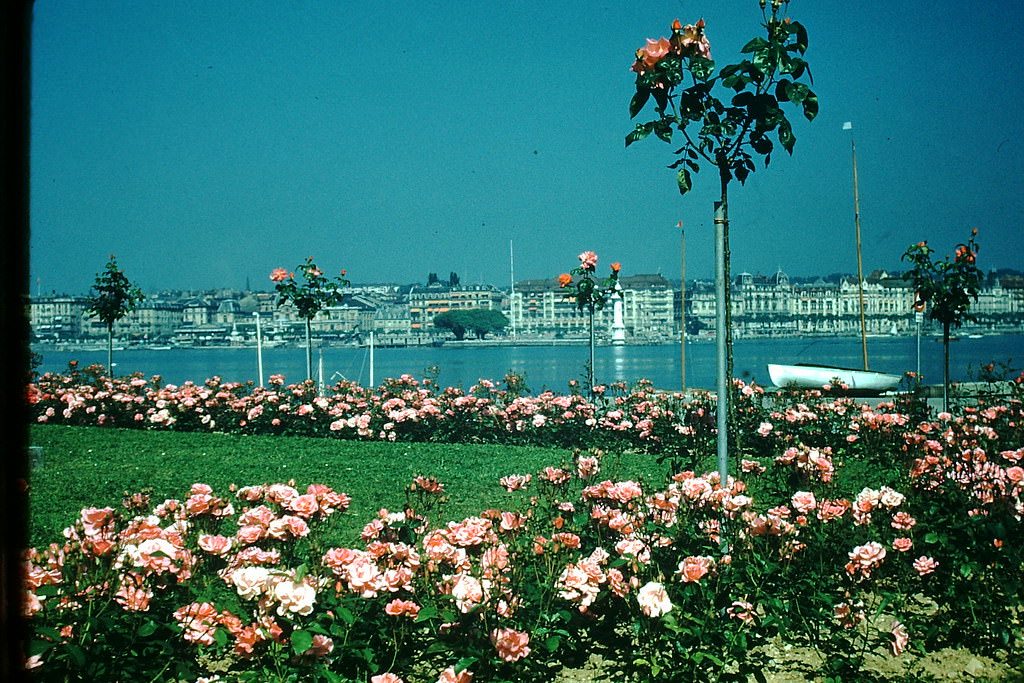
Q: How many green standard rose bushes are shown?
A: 5